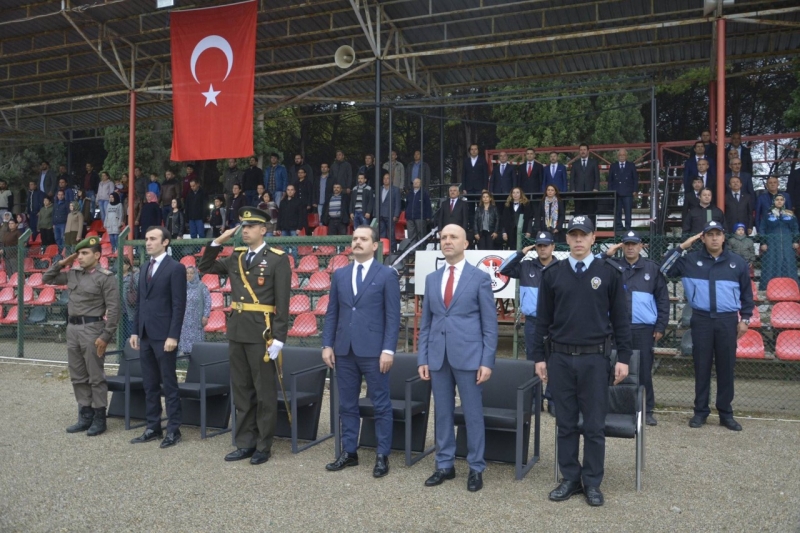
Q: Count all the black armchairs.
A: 6